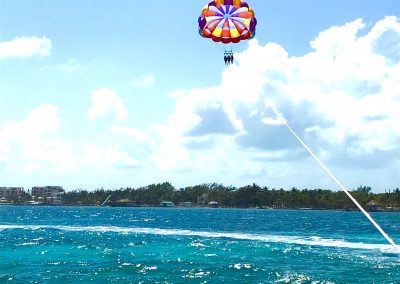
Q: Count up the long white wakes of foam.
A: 1